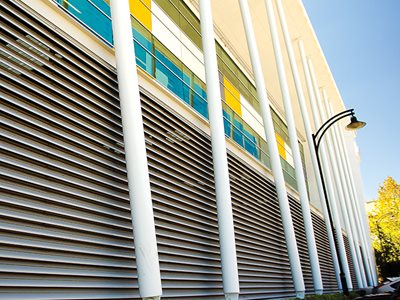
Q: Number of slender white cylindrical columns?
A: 10